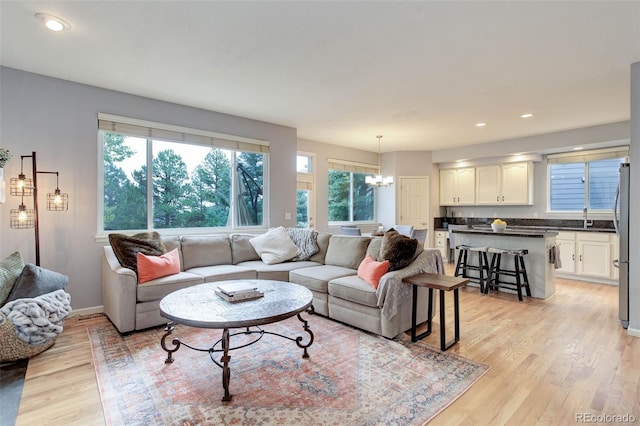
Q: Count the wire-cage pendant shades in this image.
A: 3